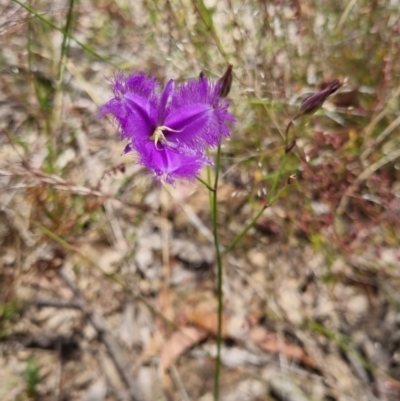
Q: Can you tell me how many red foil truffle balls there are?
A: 0